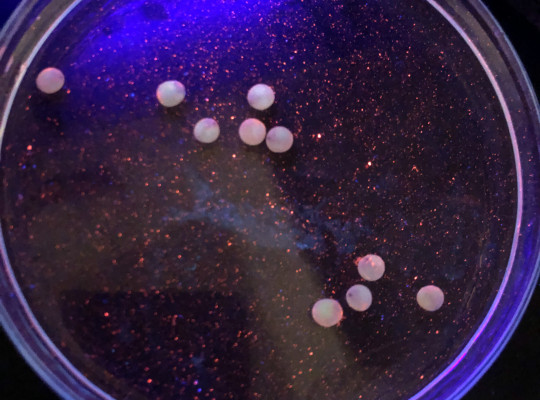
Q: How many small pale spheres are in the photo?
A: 10